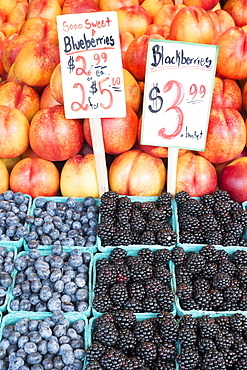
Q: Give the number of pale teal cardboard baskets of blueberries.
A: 5